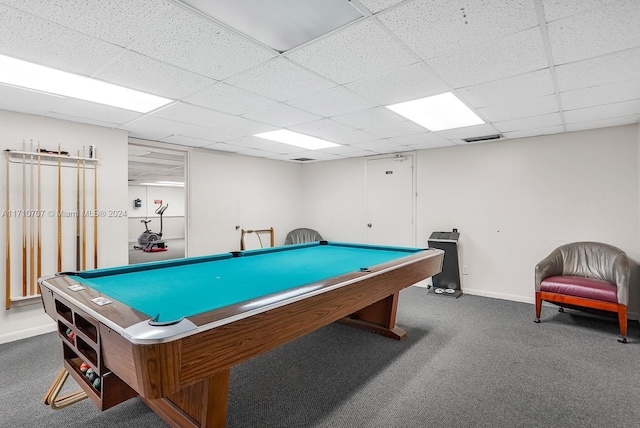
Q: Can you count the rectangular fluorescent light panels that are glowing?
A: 3